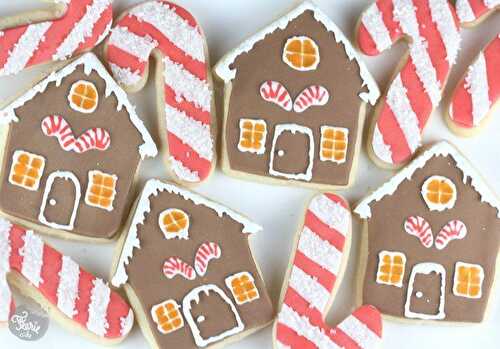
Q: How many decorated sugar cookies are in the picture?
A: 10